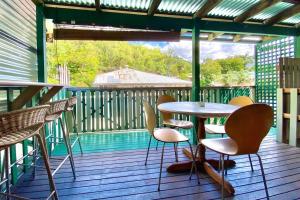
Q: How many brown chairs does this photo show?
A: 4